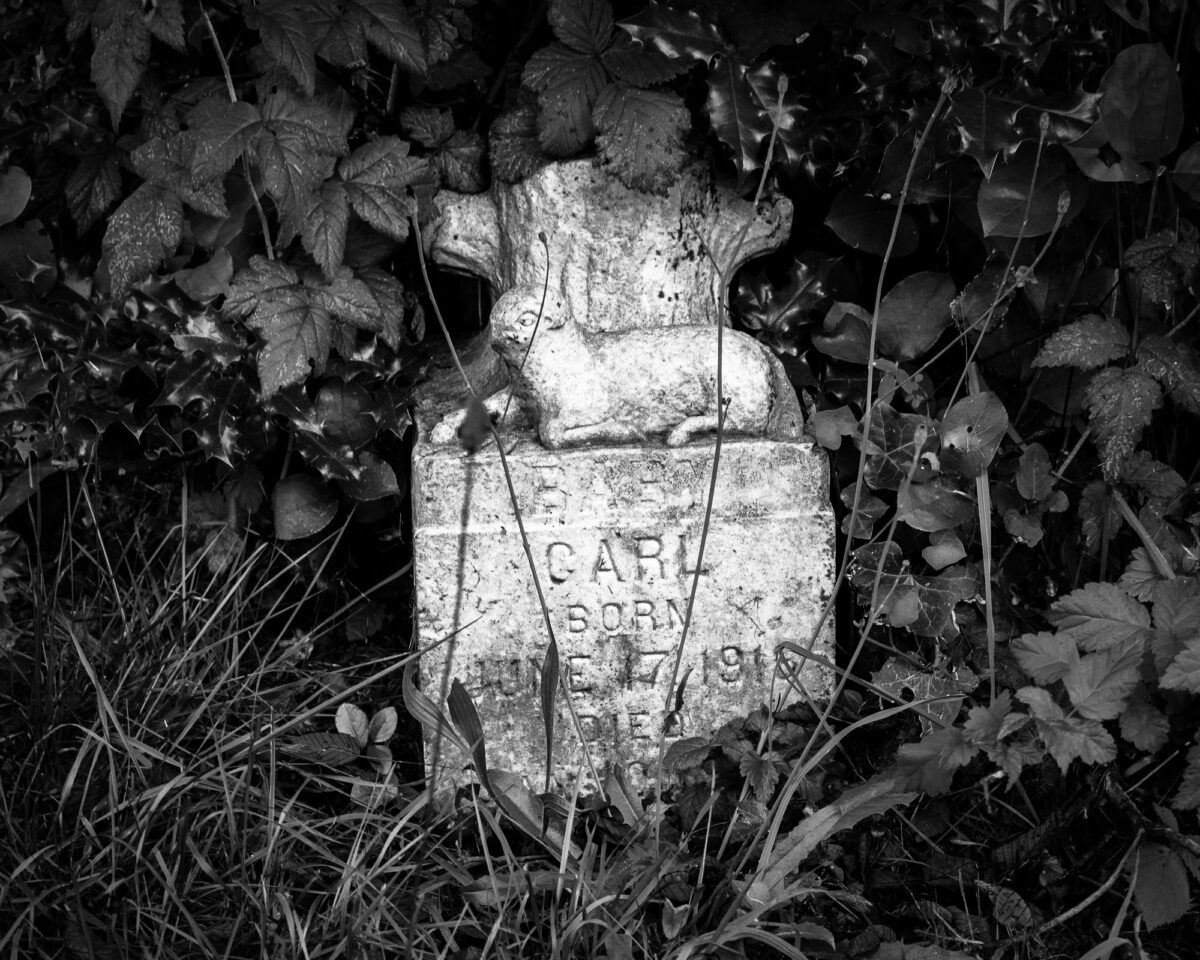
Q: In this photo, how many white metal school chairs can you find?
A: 0